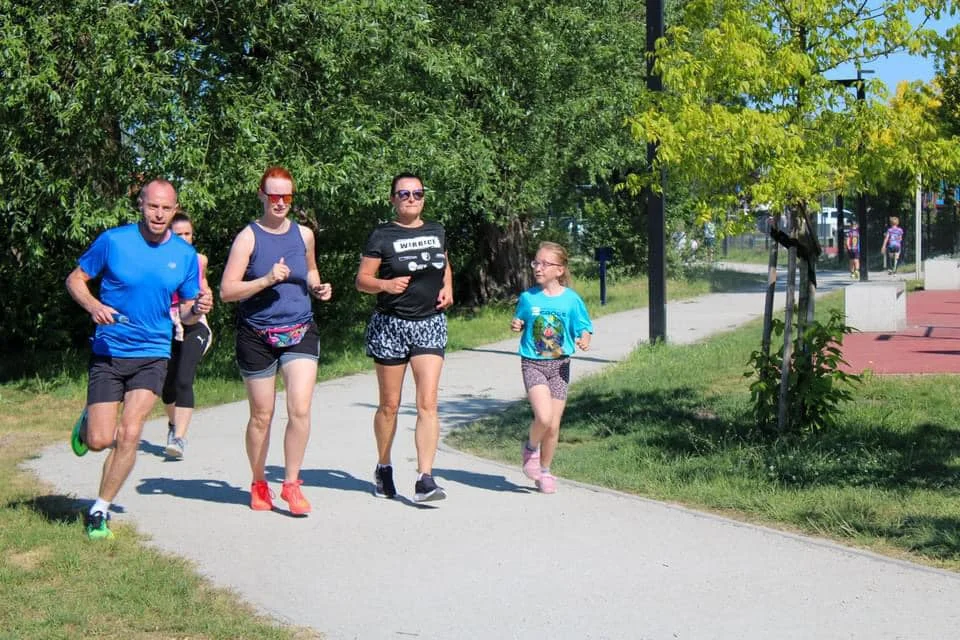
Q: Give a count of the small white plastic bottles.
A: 0